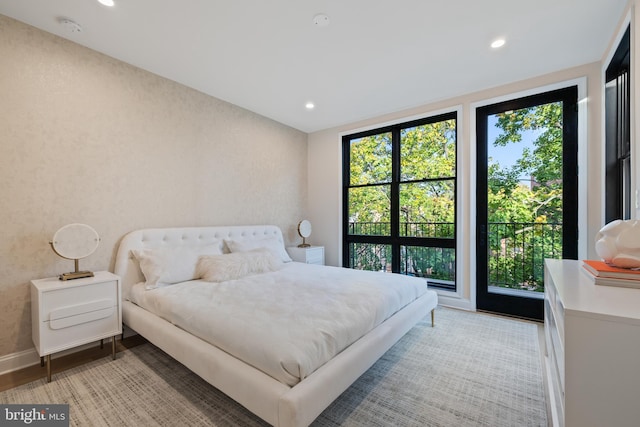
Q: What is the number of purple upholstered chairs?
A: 0